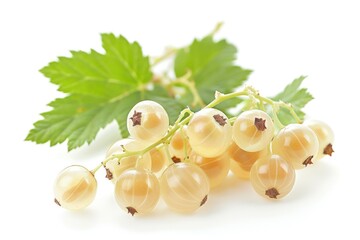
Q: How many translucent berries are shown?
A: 14